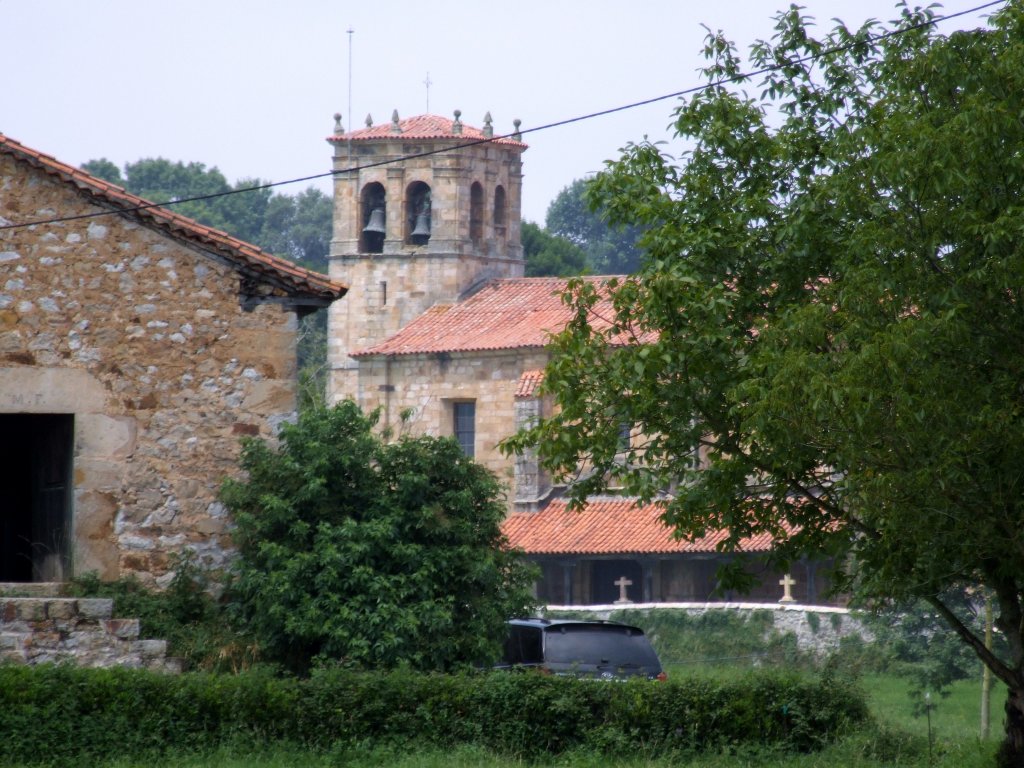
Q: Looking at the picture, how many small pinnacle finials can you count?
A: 6